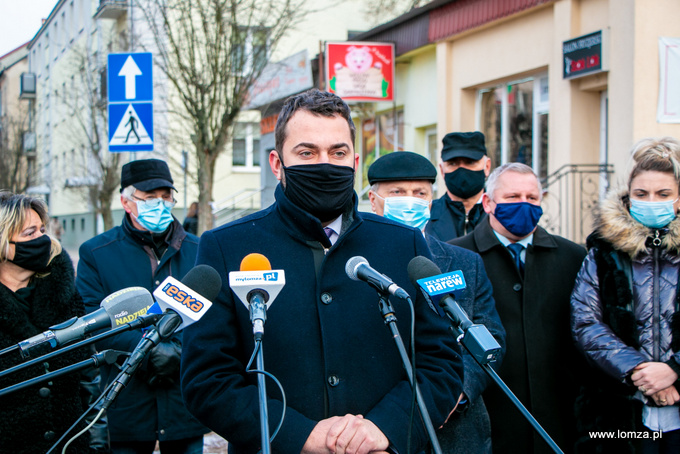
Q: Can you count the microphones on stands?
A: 5